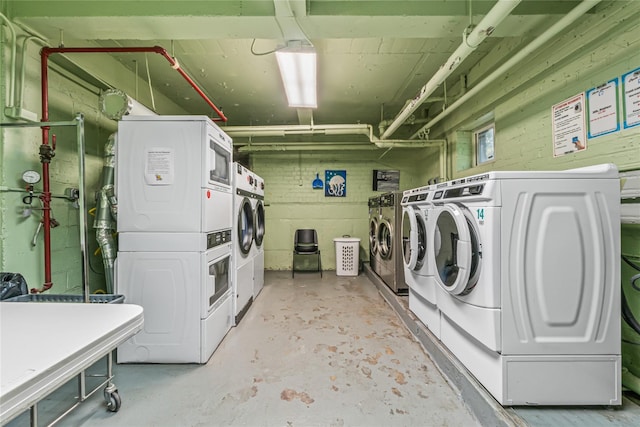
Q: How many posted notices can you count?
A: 4